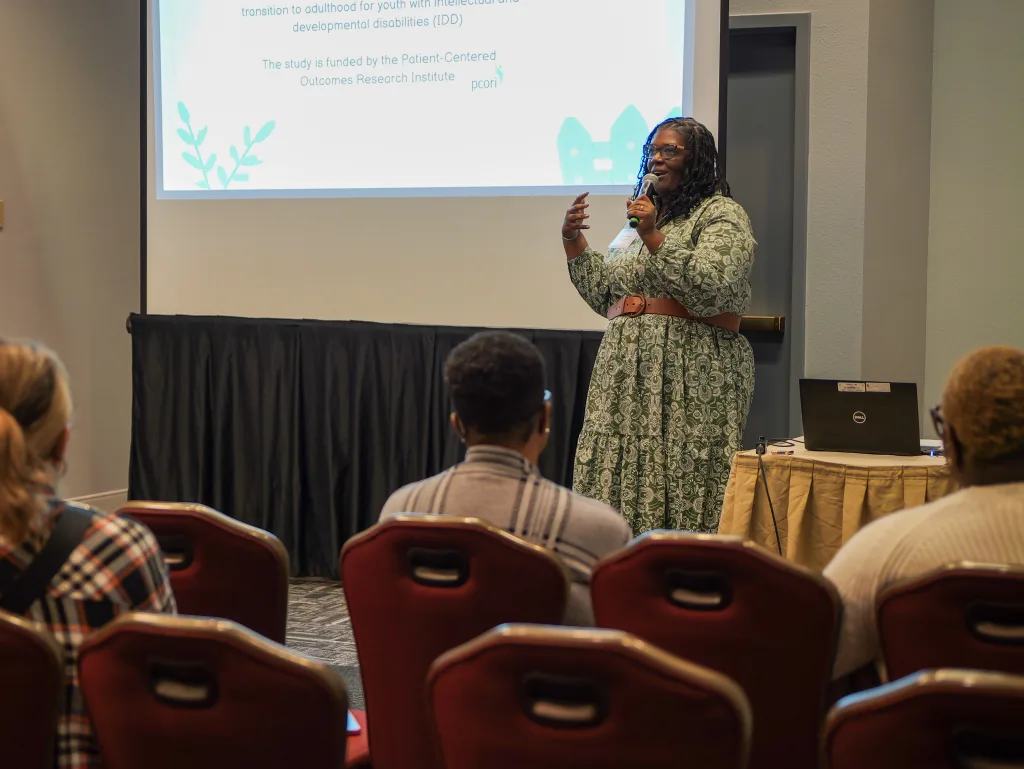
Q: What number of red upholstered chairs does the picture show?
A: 8